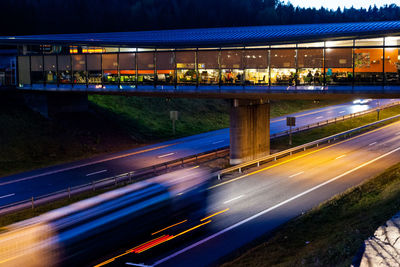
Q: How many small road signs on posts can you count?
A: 2